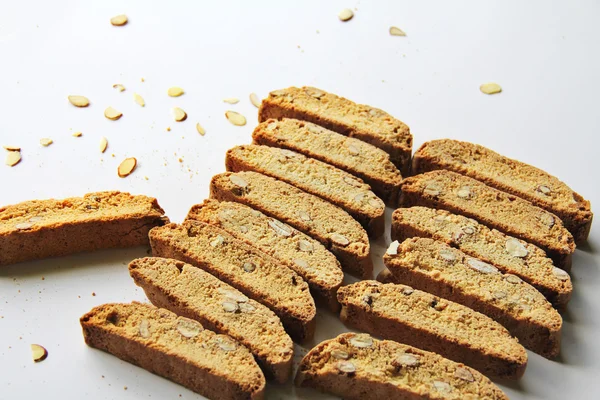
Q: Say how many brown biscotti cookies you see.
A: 15